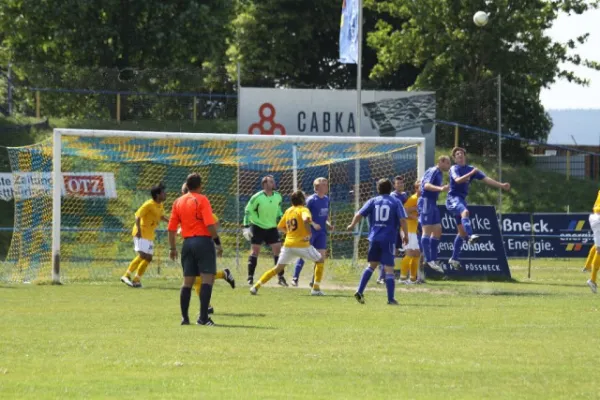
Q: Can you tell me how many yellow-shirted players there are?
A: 5